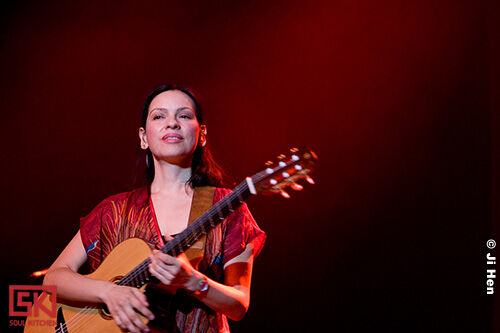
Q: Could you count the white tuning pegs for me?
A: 6